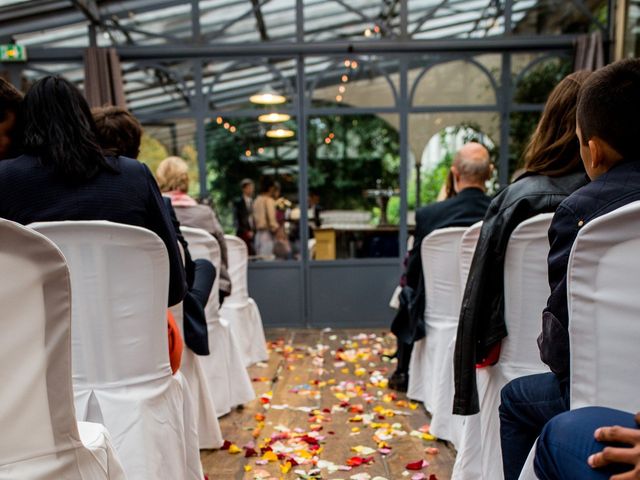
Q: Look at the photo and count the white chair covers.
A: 9